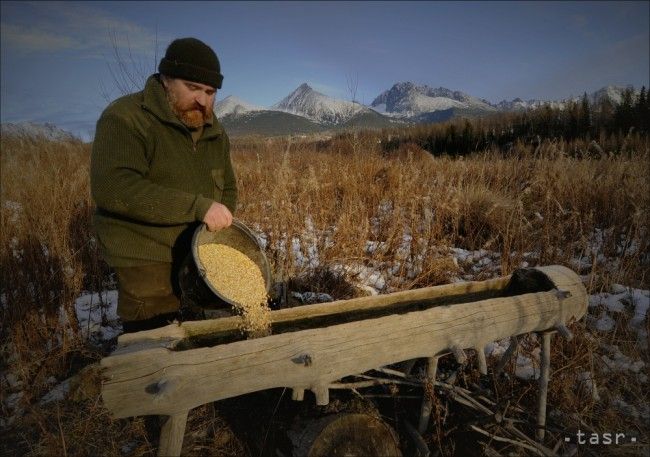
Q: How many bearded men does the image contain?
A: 1